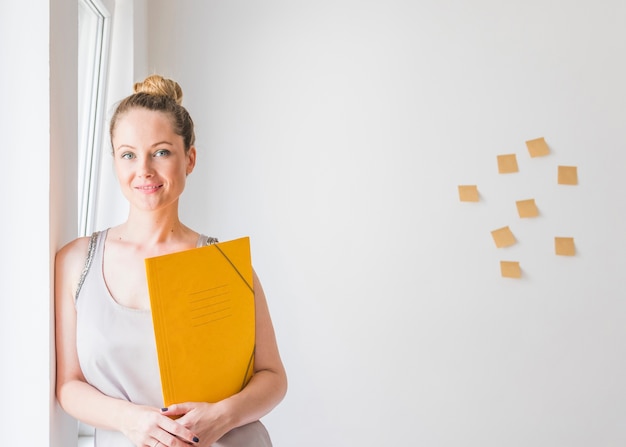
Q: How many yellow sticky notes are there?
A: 8